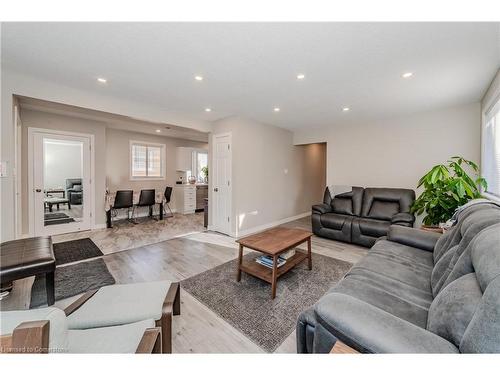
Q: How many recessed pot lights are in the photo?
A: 8